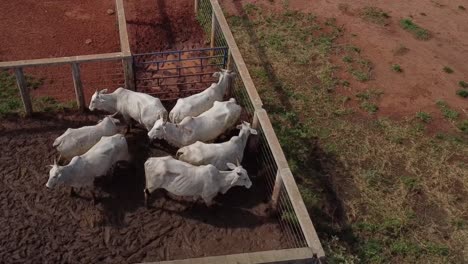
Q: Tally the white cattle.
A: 7